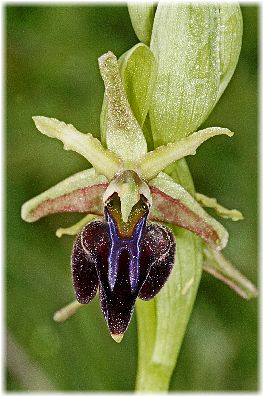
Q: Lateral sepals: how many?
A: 2